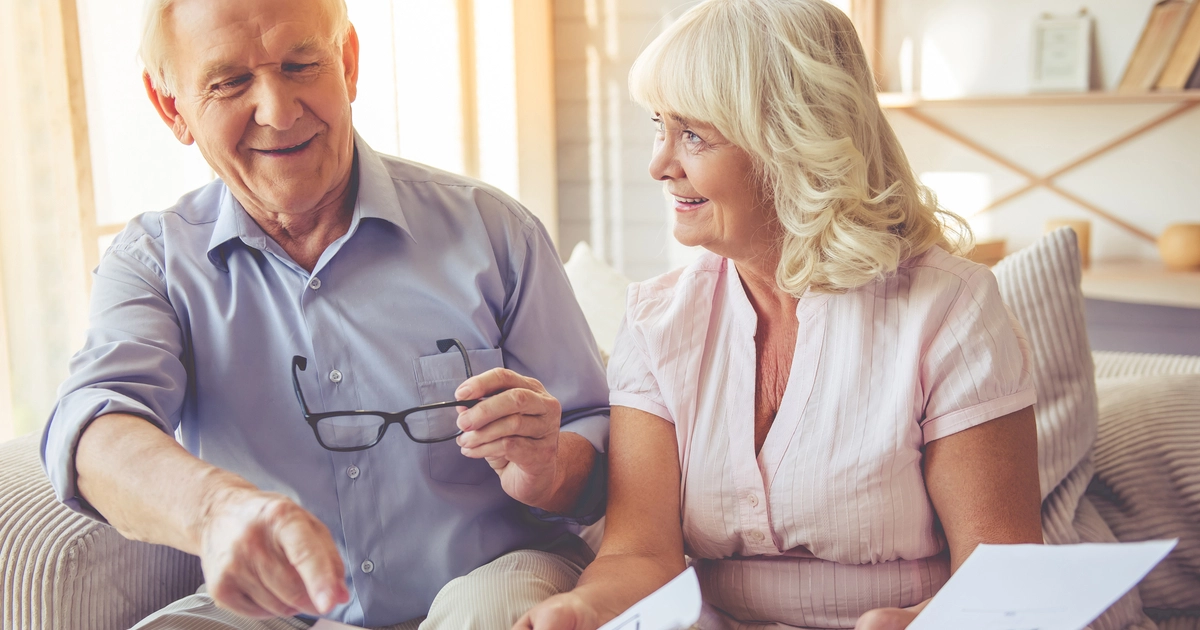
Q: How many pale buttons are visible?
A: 6